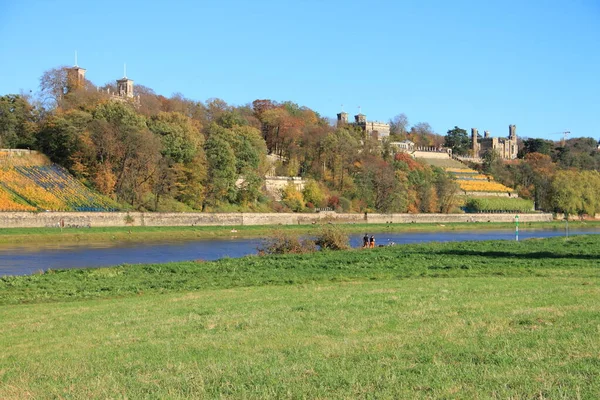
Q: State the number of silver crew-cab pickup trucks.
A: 0